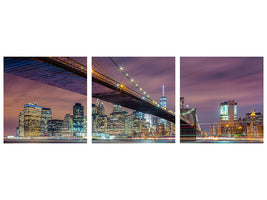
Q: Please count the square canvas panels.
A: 3